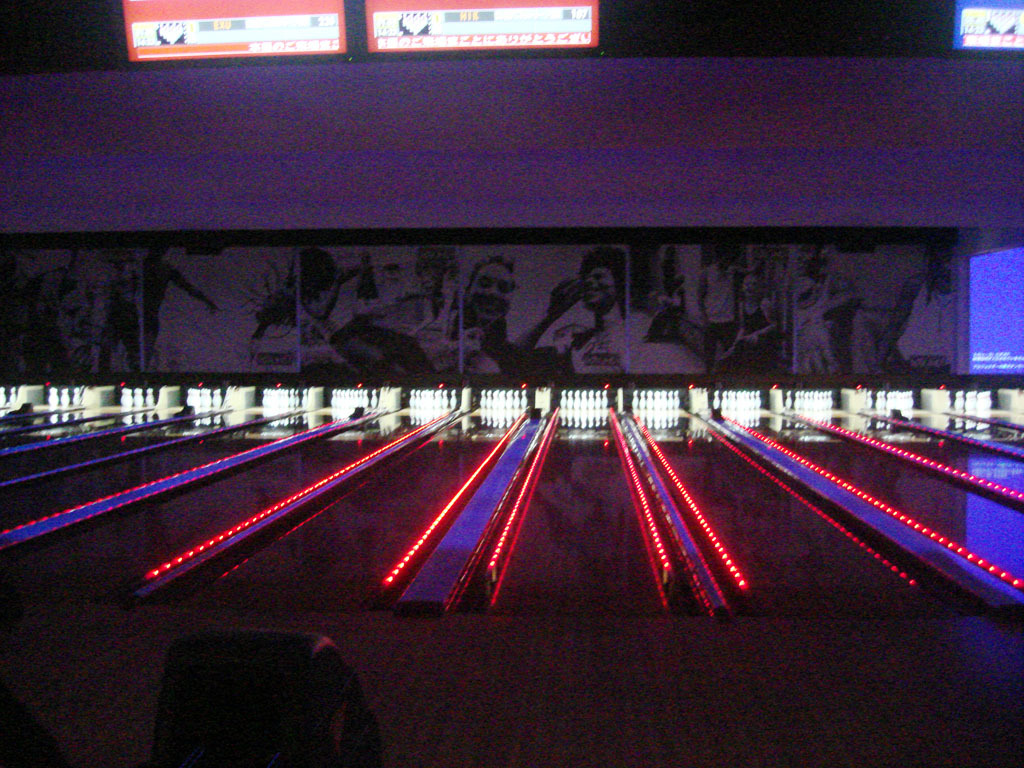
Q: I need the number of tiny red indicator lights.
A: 12